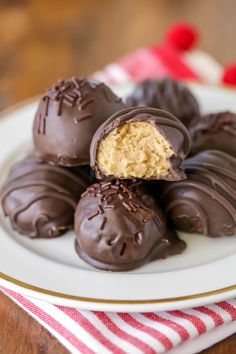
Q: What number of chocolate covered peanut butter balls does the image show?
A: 7